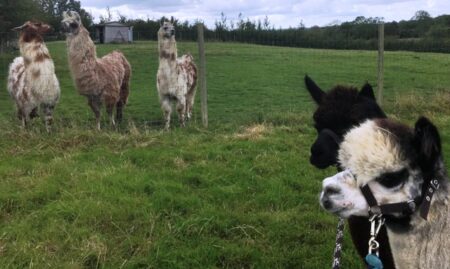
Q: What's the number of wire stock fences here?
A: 1